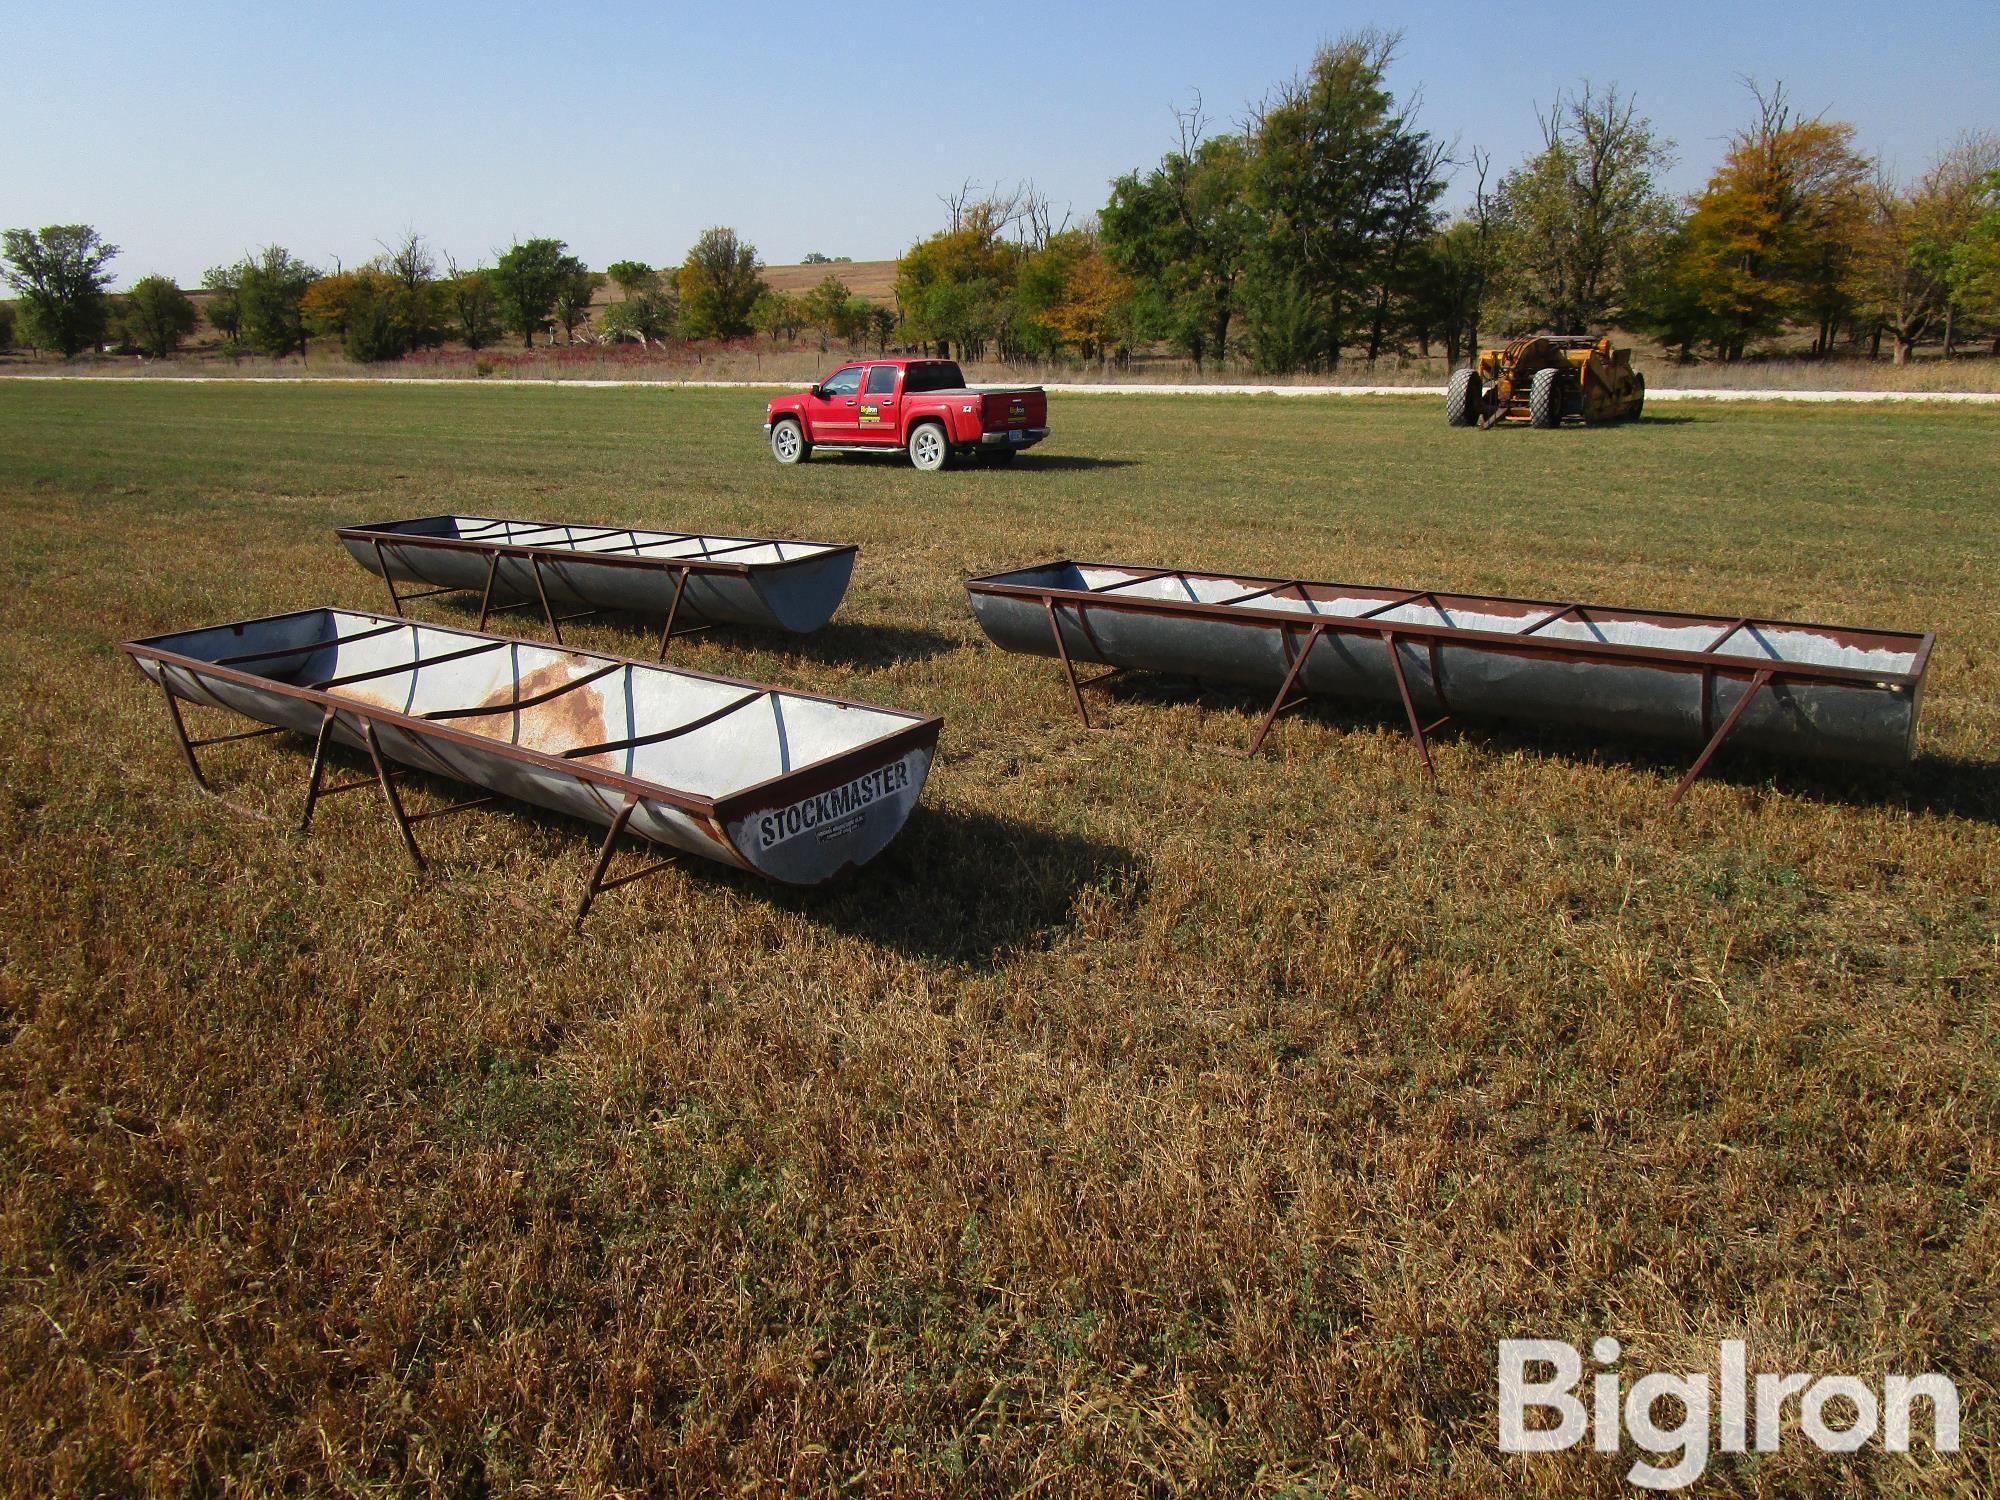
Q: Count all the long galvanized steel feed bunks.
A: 3